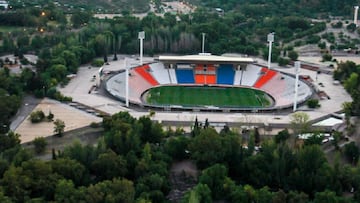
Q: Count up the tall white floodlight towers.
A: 4